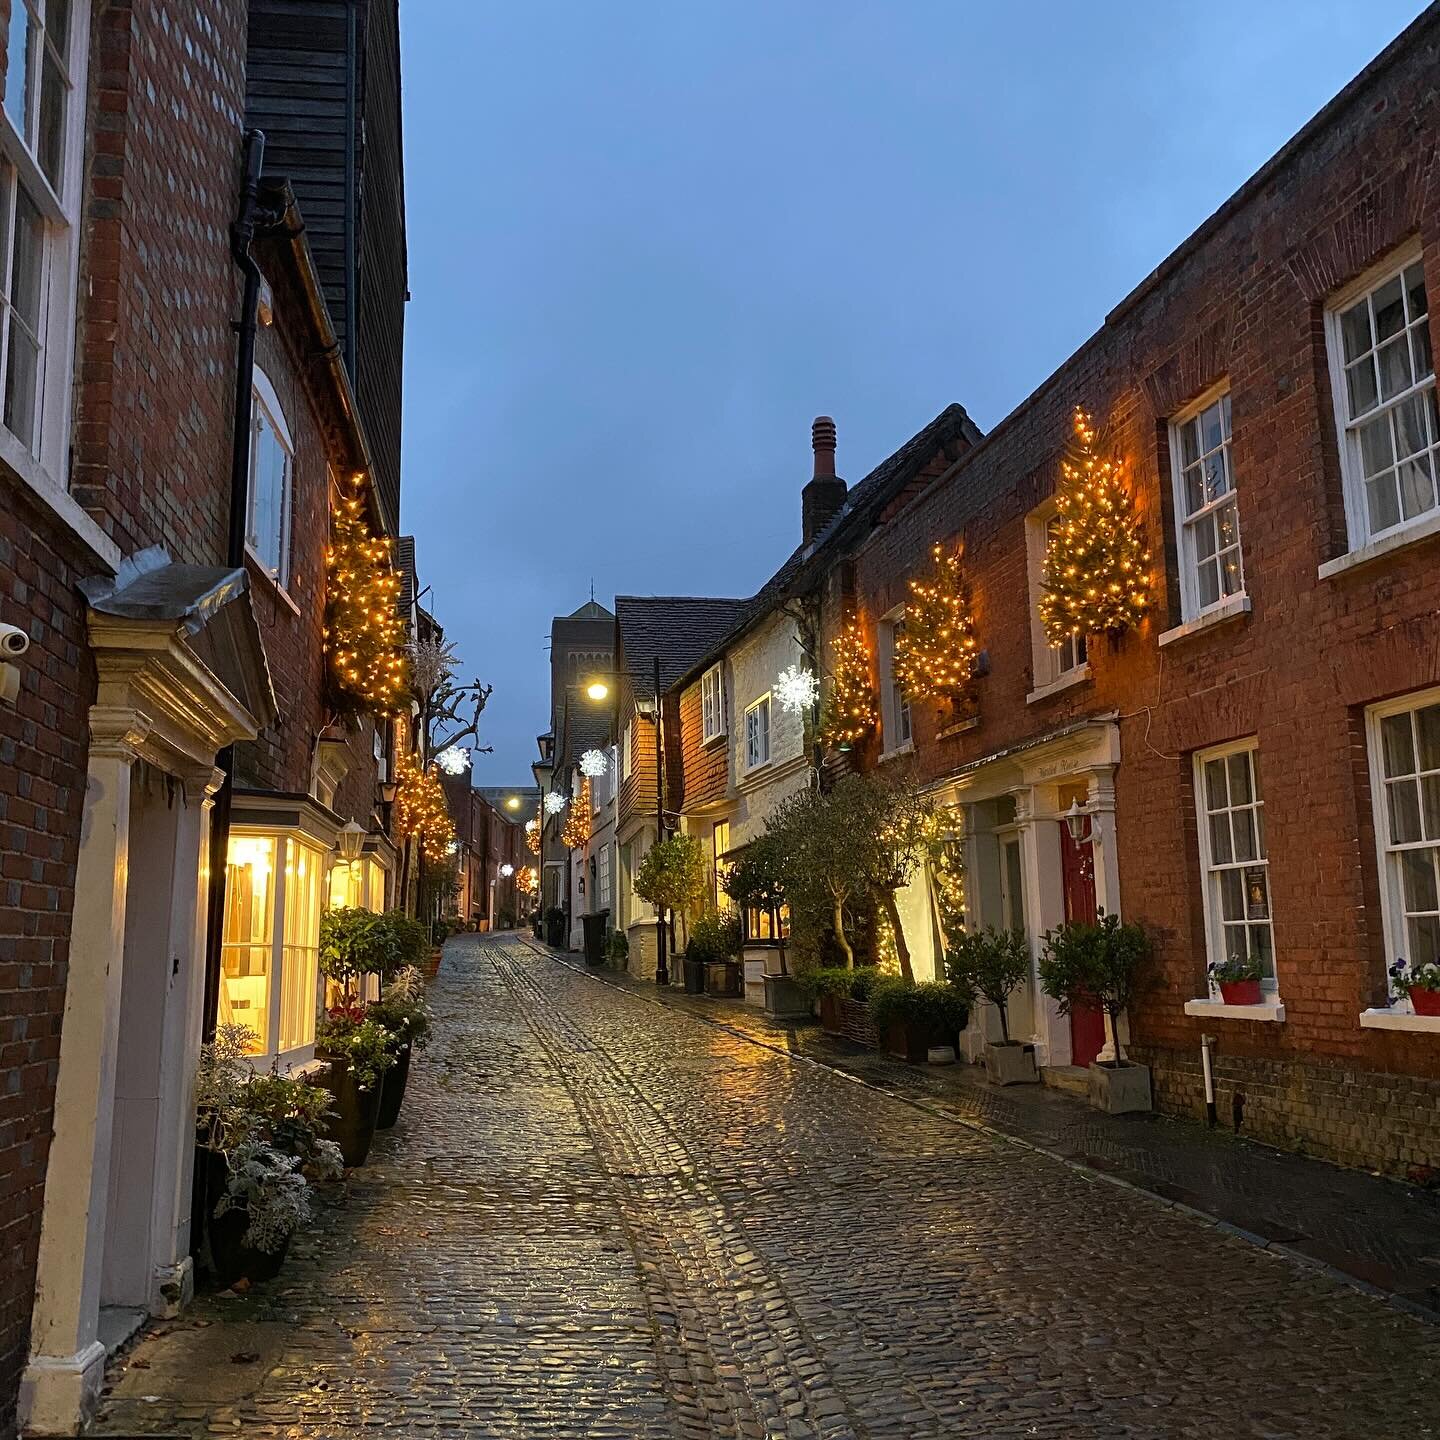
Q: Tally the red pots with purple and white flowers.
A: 2